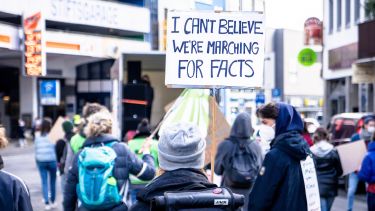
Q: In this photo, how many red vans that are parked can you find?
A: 1